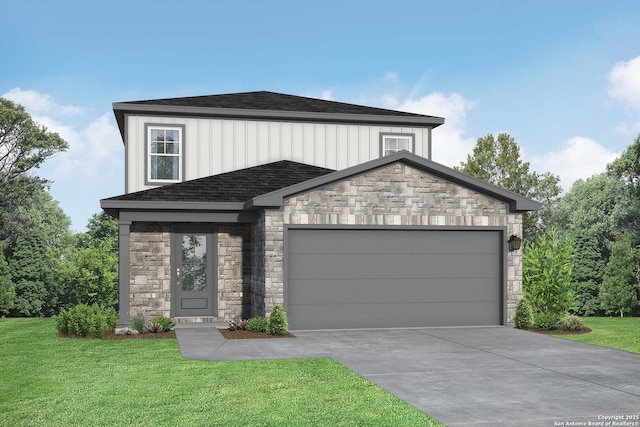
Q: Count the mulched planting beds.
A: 3